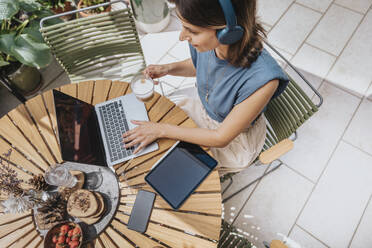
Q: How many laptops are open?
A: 1